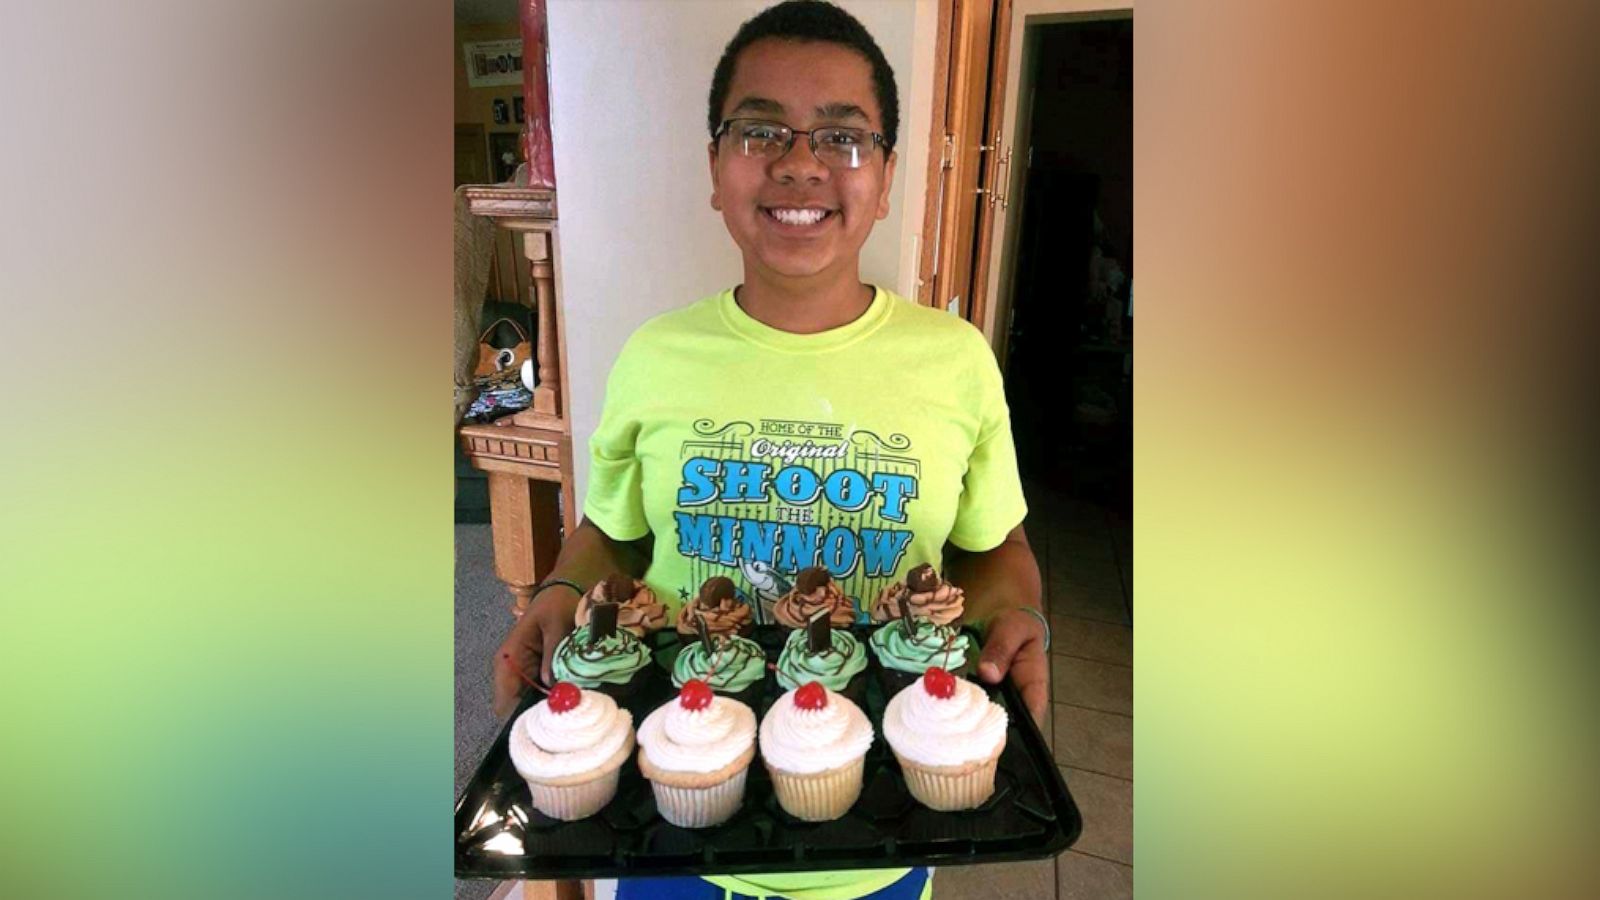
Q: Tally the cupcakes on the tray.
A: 12